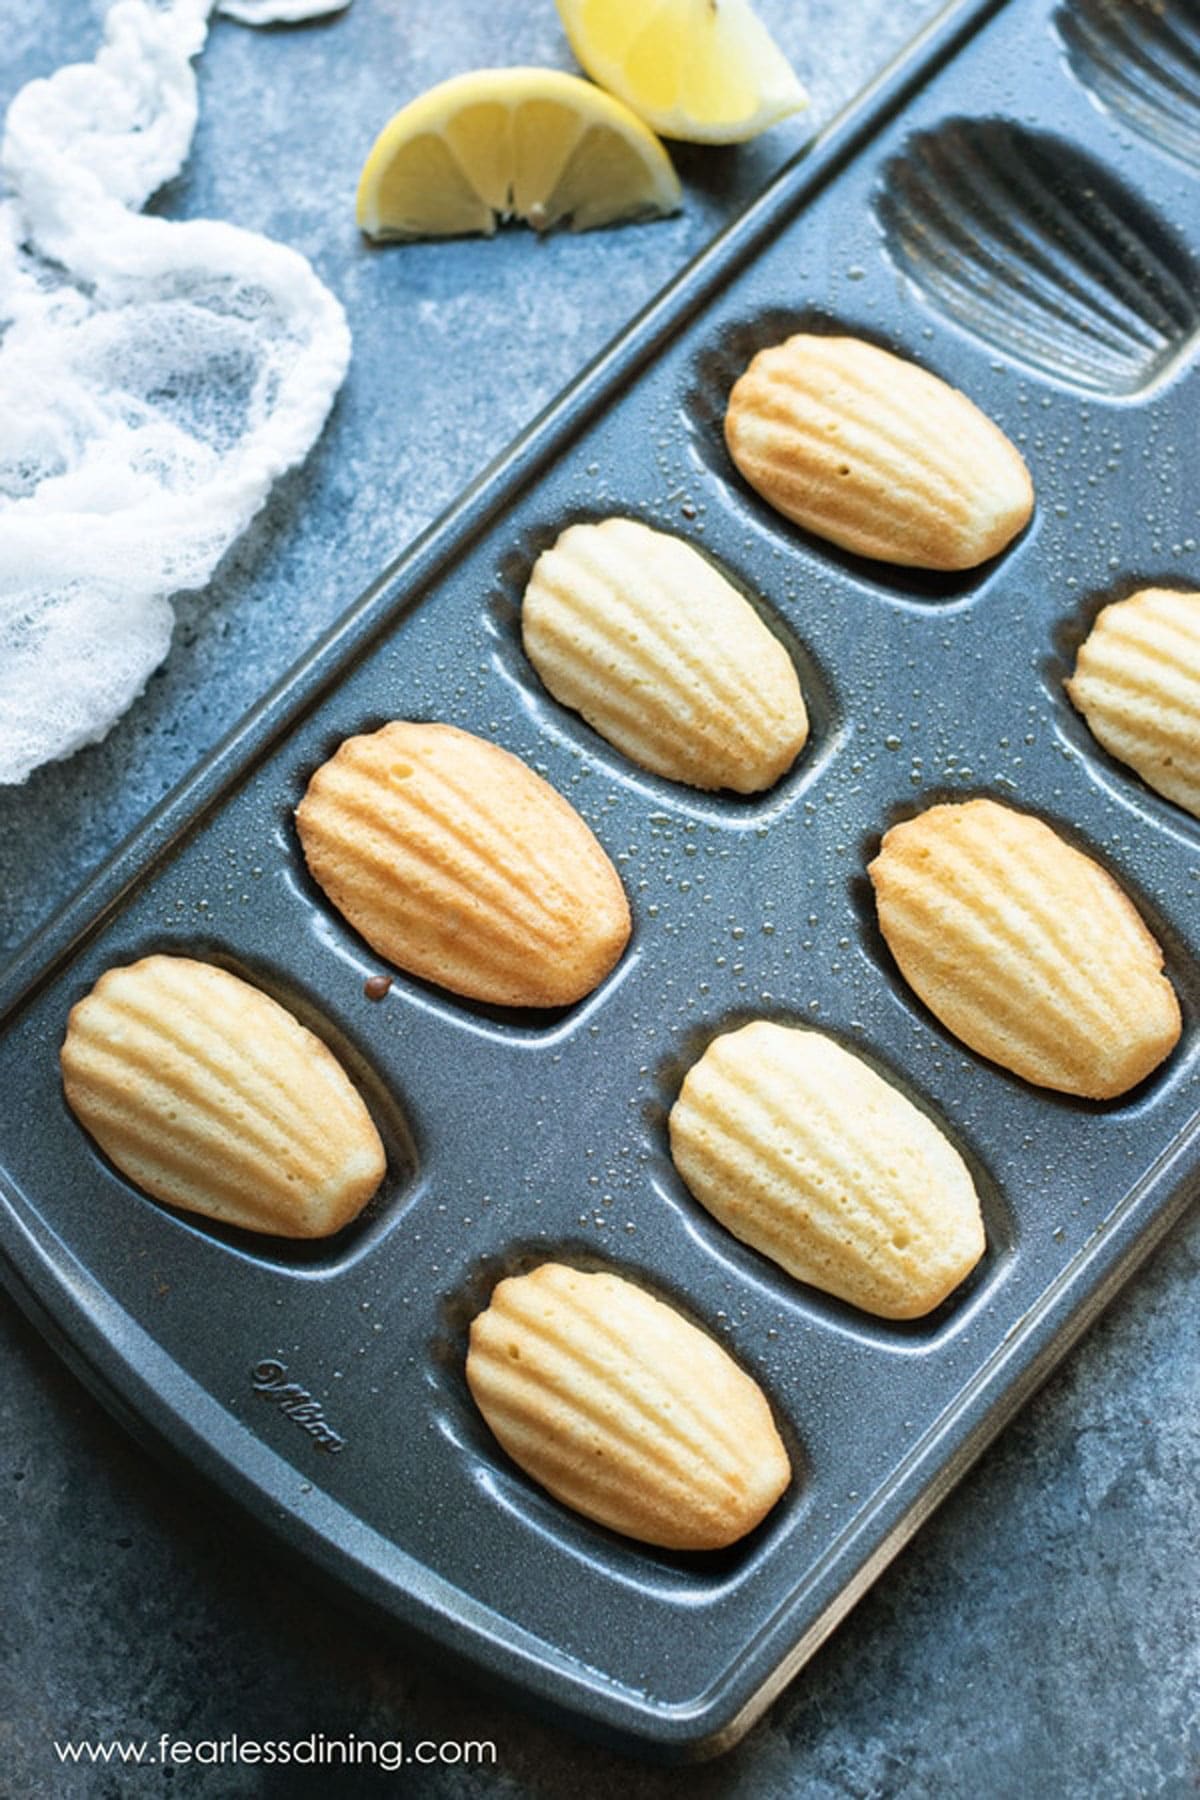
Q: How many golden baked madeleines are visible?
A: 8